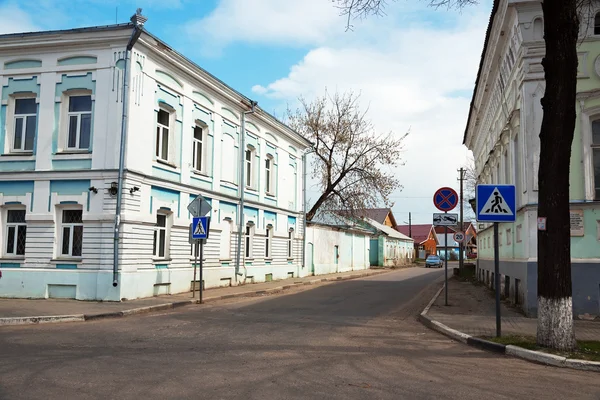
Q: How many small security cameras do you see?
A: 2